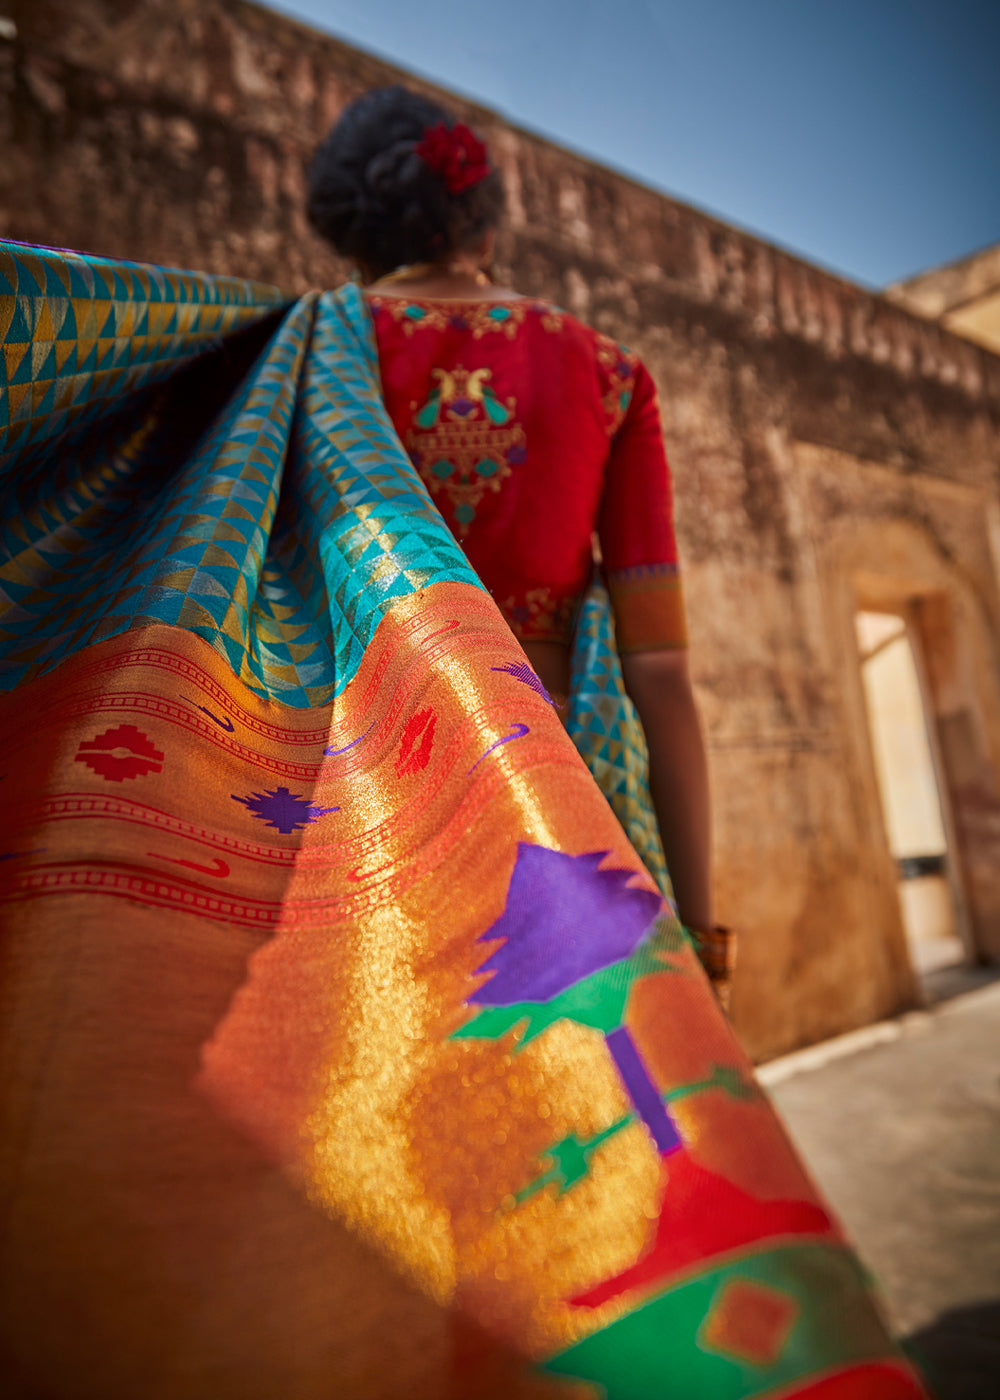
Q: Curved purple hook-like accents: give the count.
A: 3